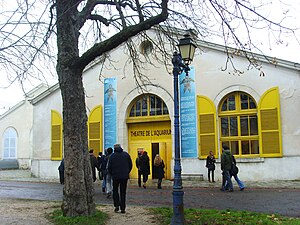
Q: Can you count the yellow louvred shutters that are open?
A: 4